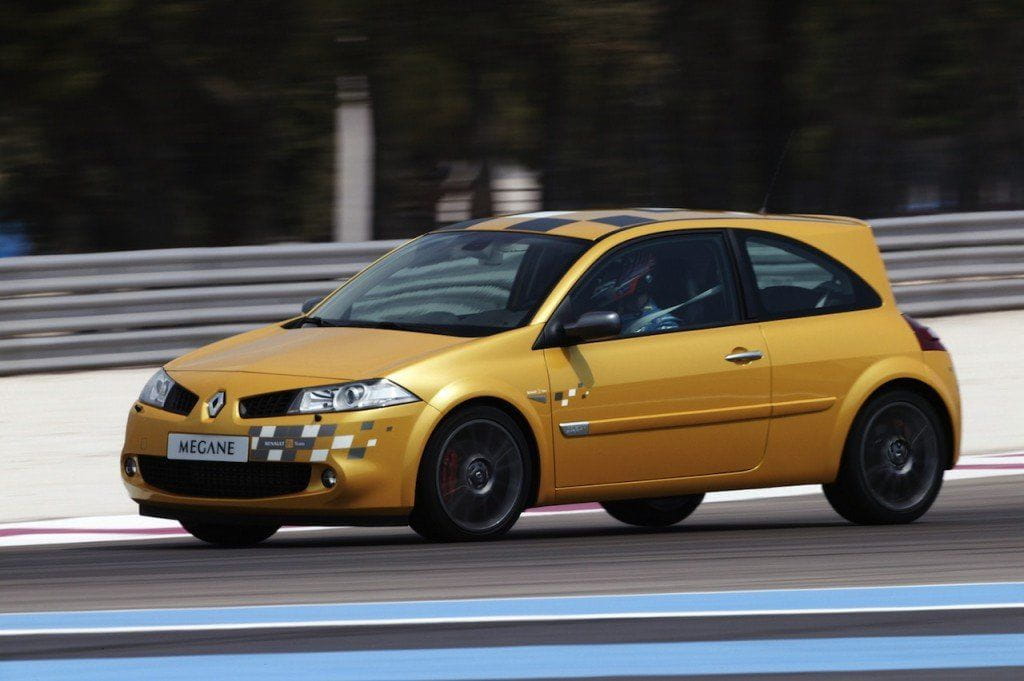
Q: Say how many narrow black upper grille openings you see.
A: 2